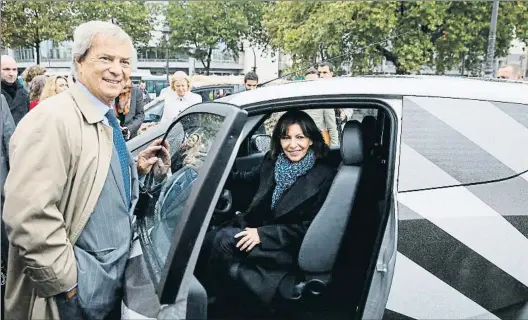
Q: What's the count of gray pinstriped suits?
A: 1